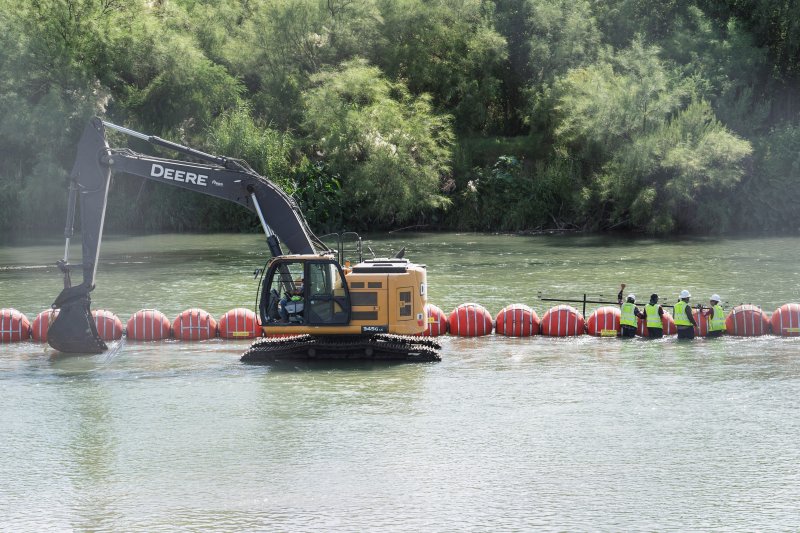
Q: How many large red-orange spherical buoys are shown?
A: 15